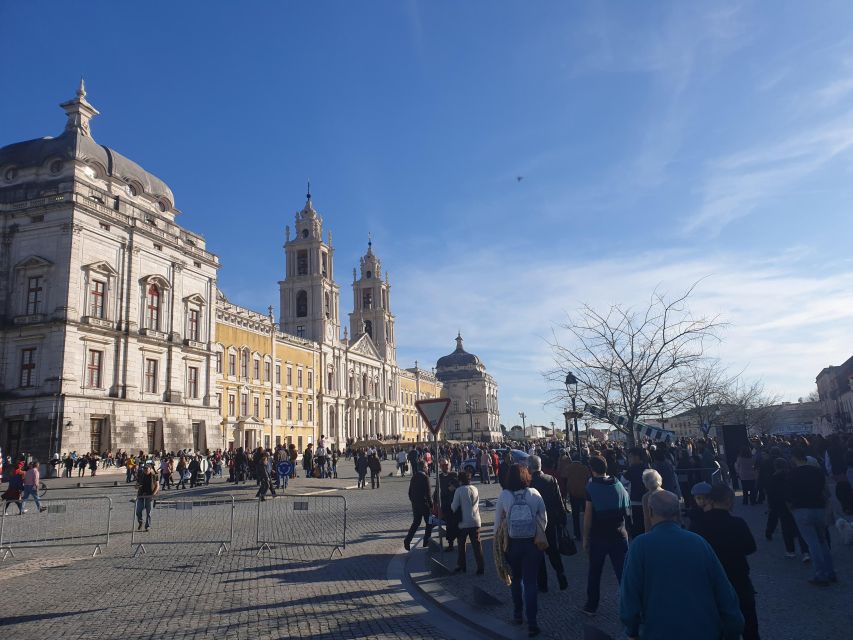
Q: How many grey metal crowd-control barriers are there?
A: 3